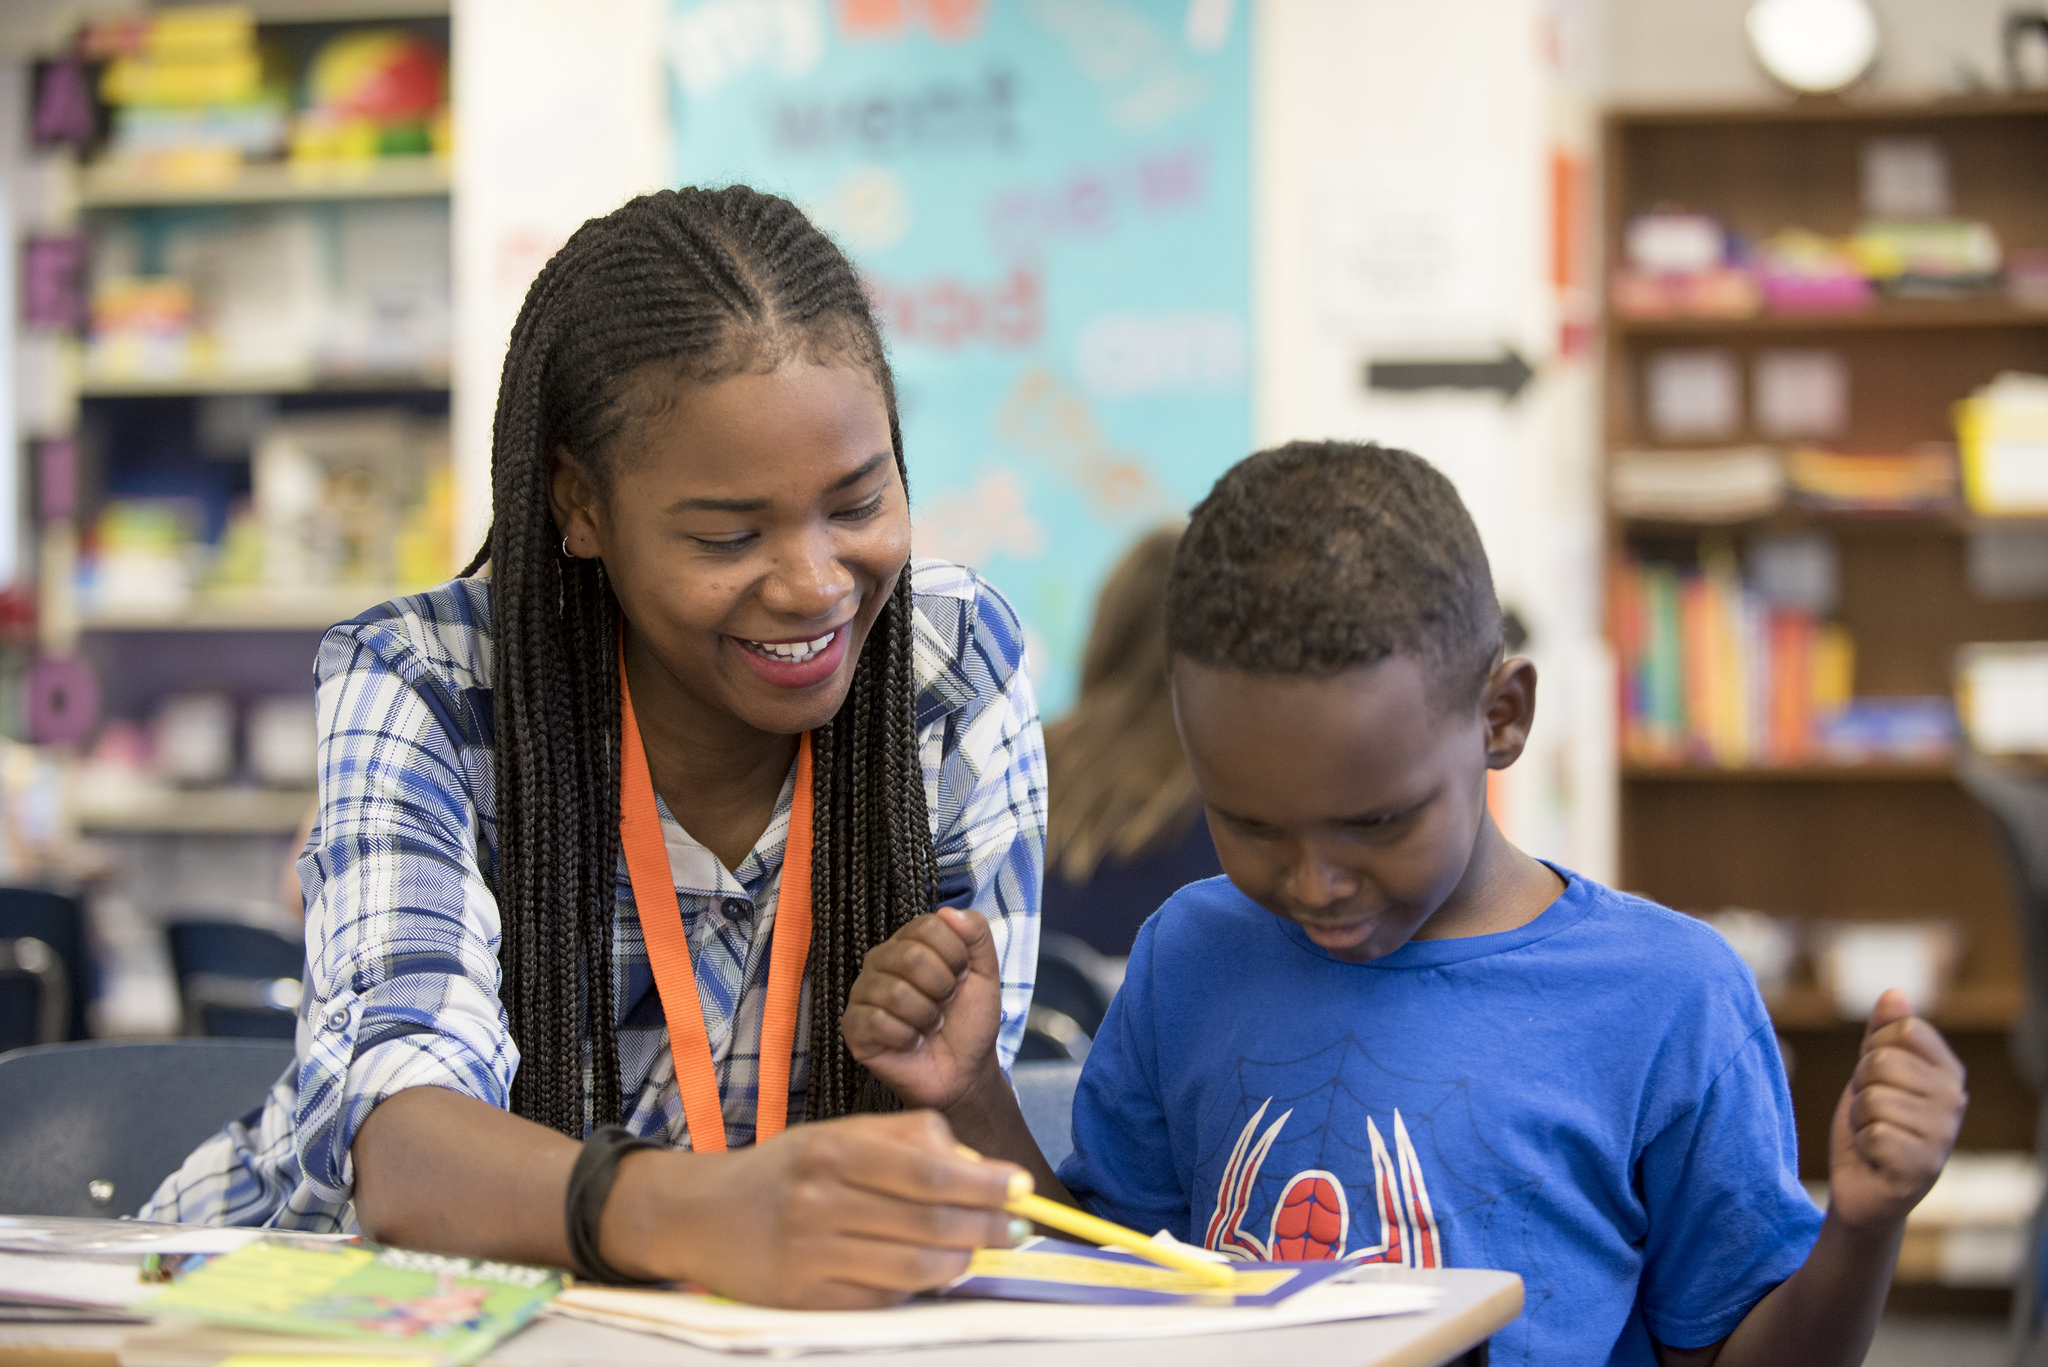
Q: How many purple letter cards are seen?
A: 4